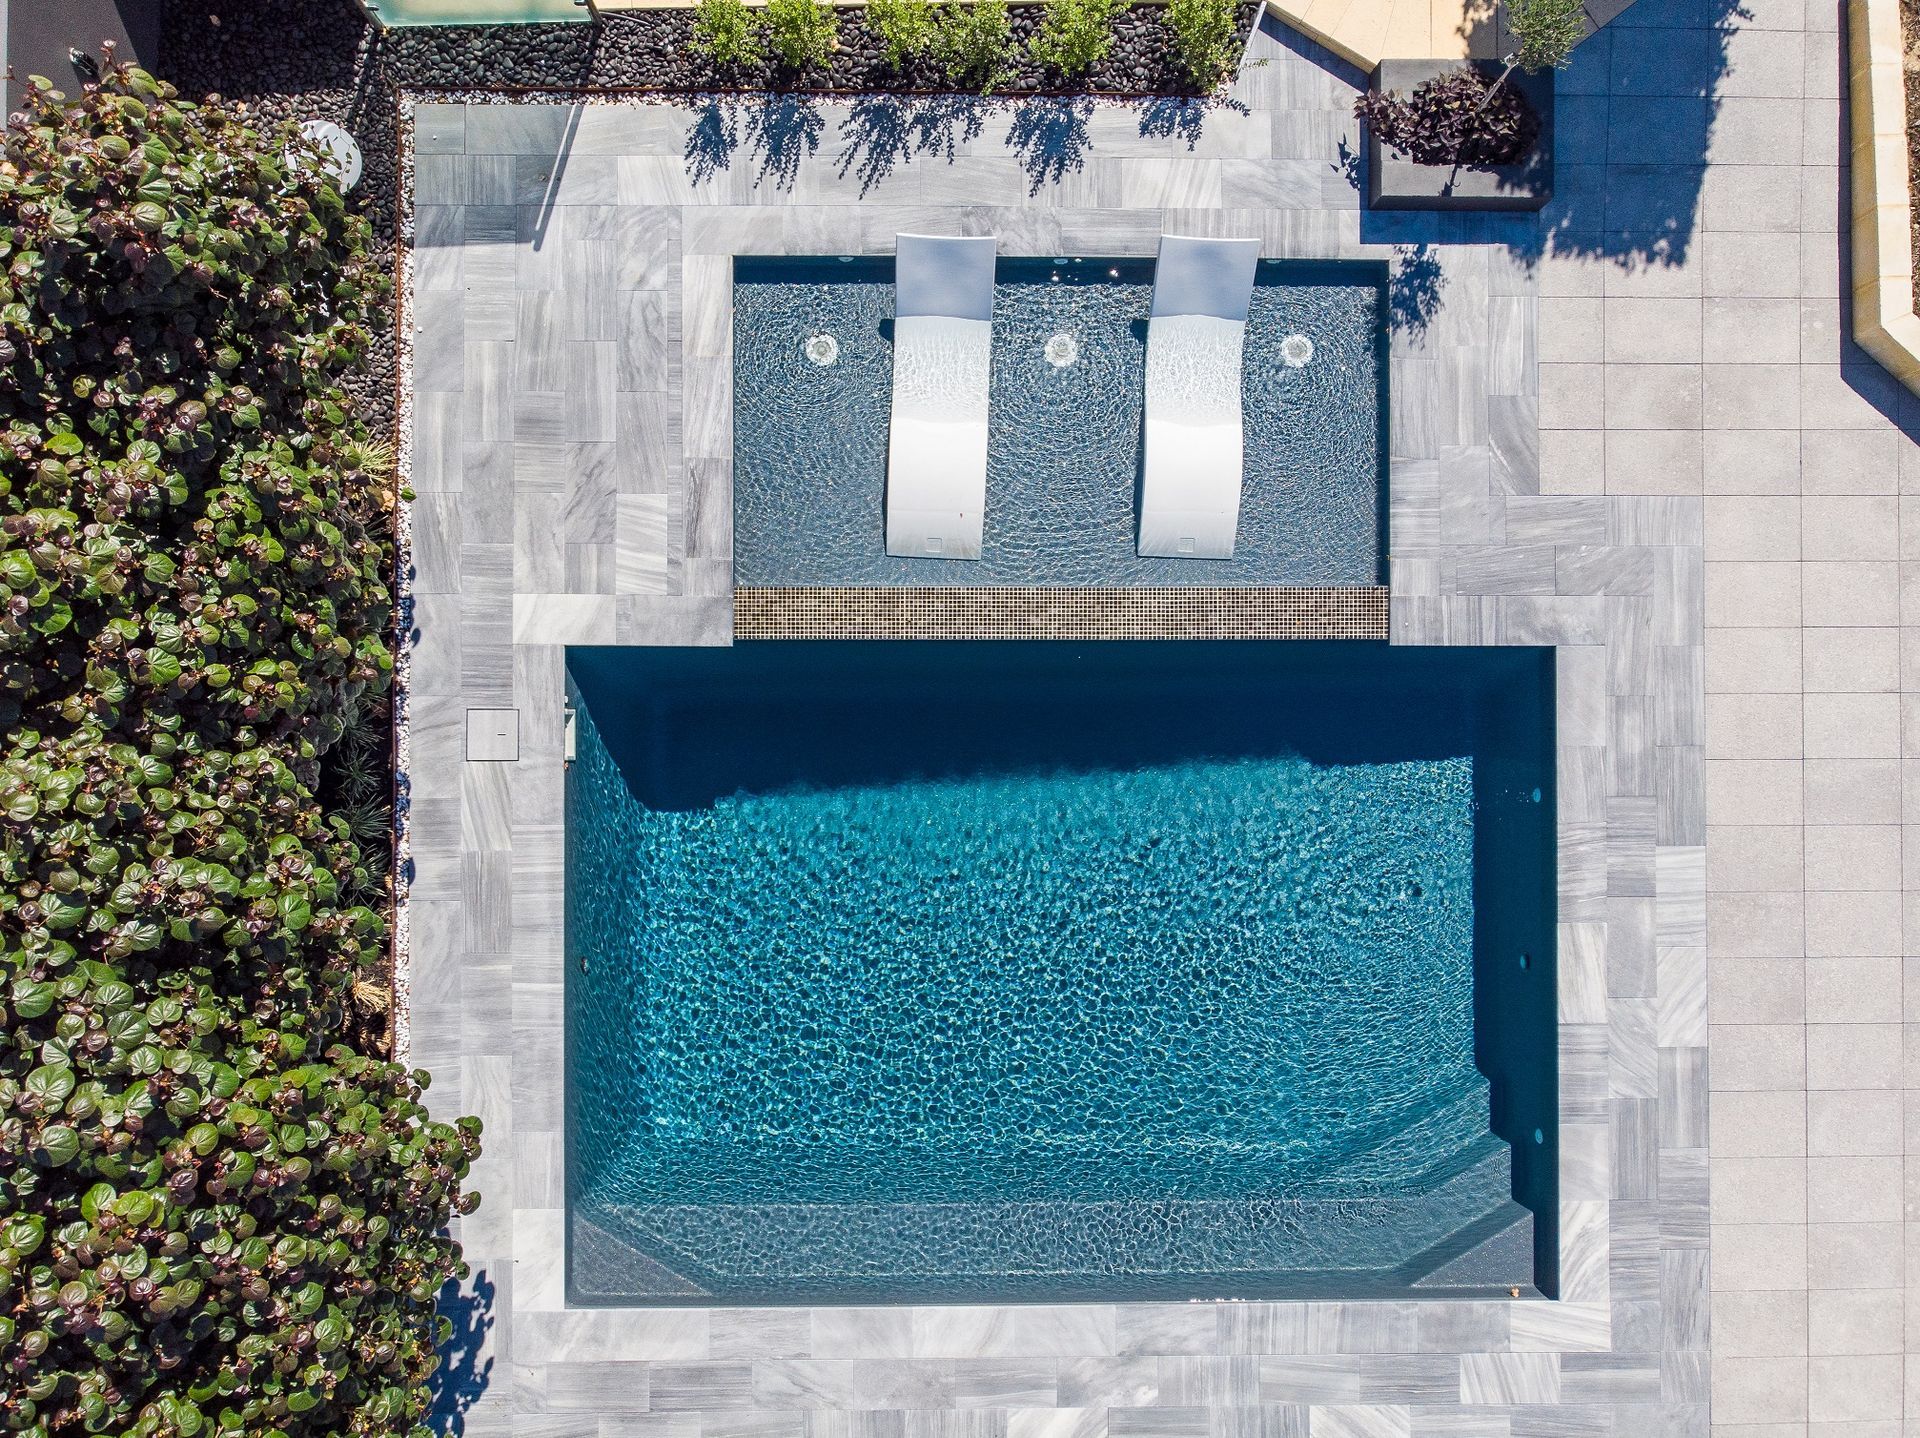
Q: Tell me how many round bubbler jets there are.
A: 3